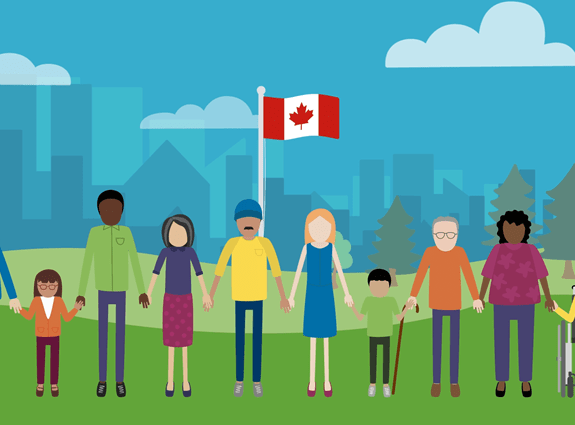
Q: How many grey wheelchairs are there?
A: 1